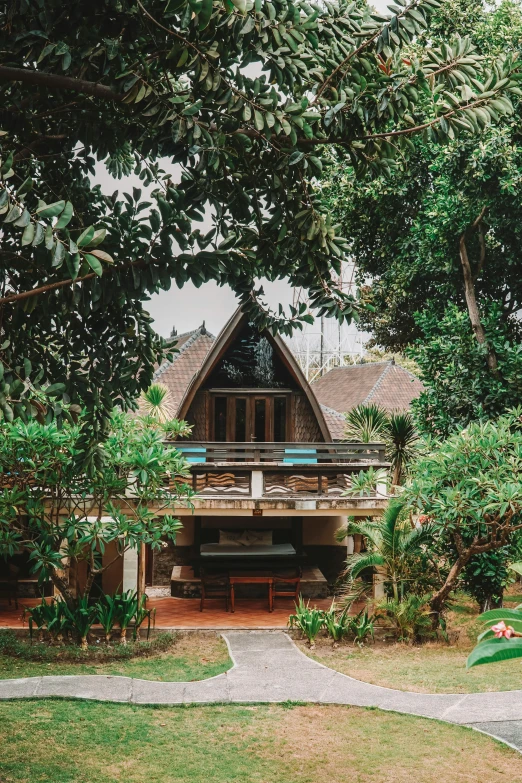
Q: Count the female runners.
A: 0